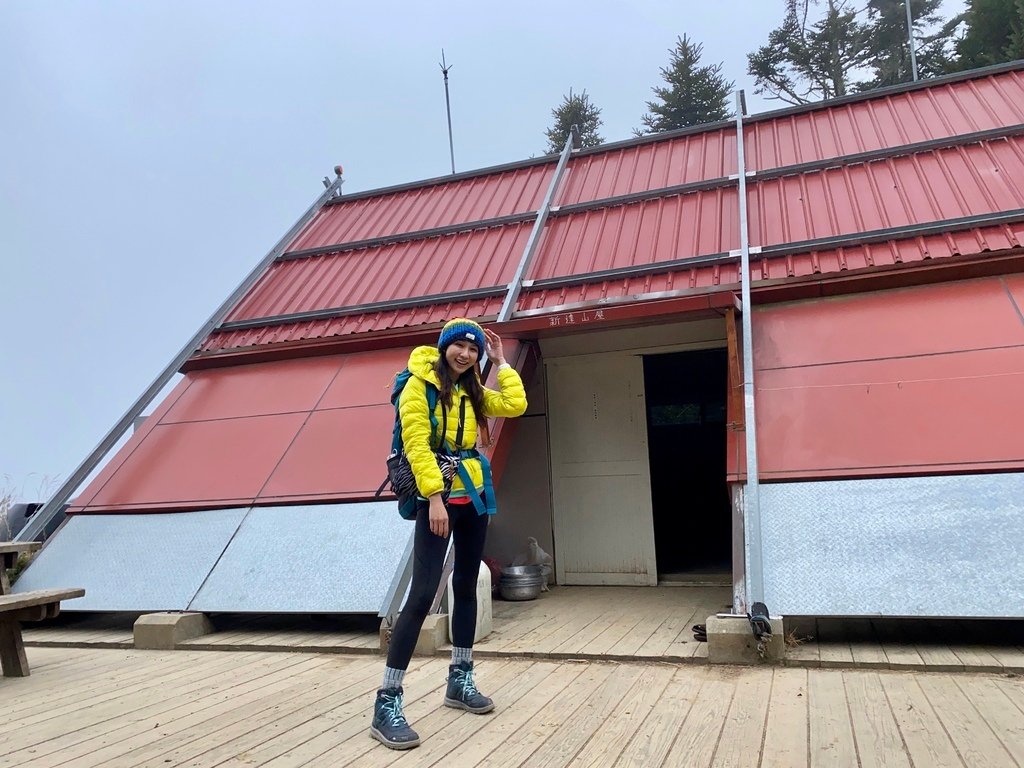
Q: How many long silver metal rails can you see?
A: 3